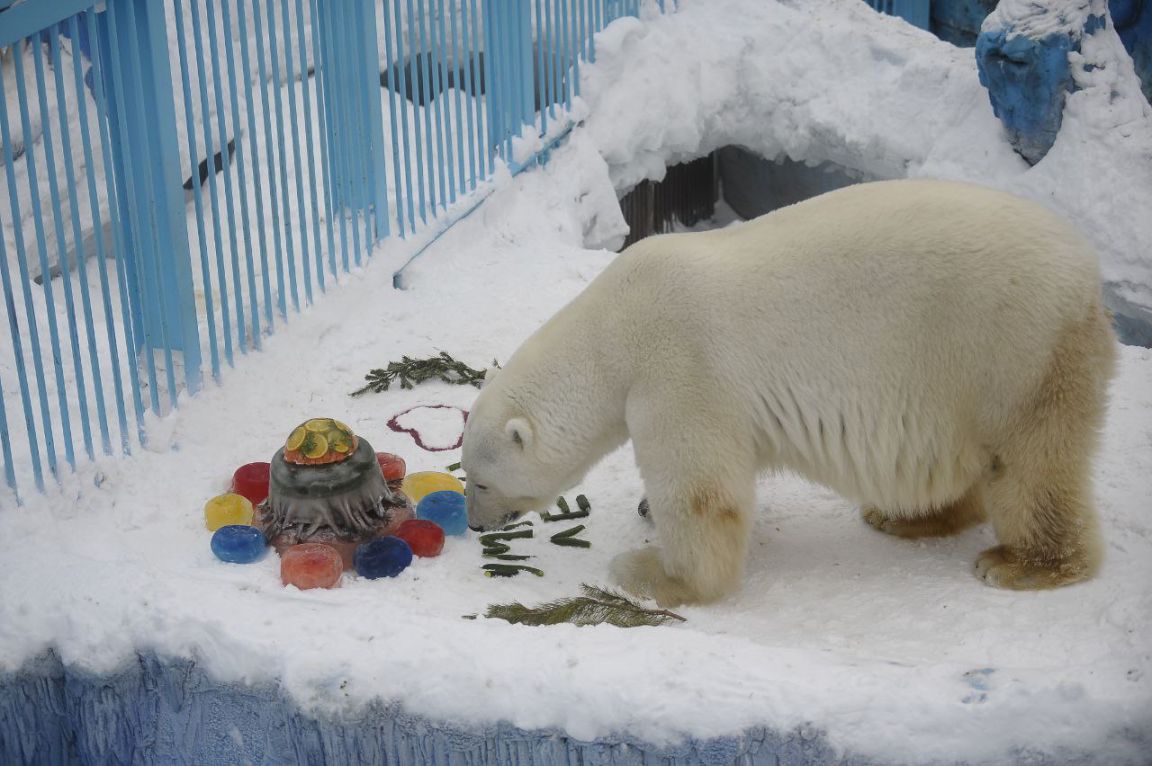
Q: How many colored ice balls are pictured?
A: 9